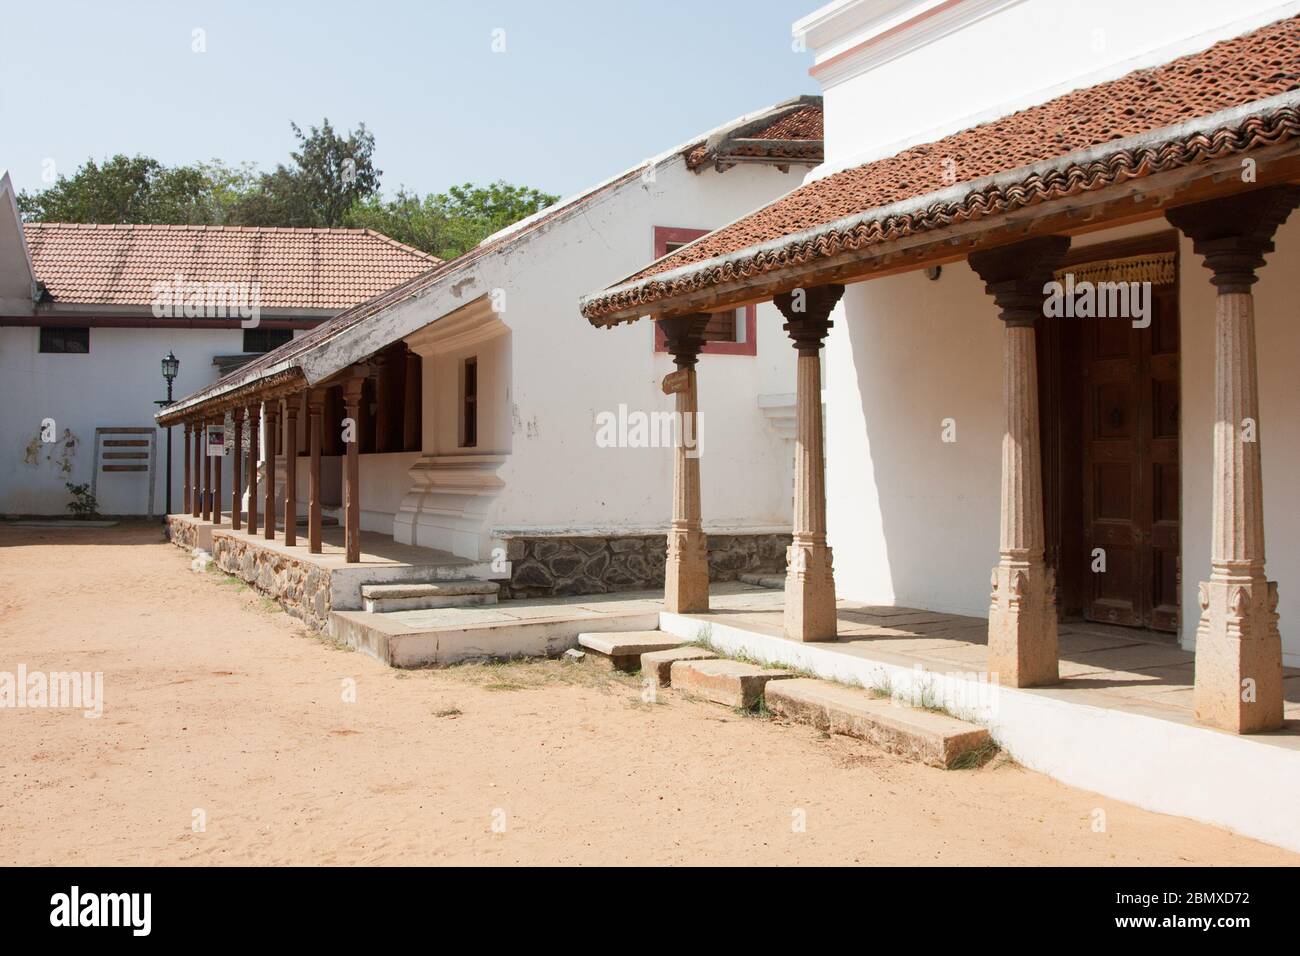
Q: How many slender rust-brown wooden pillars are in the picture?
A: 10